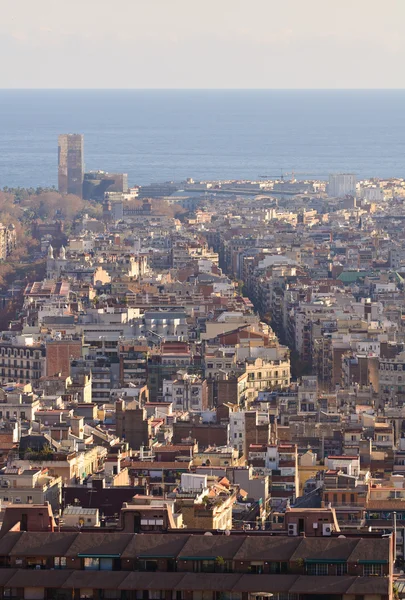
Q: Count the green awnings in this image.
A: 5